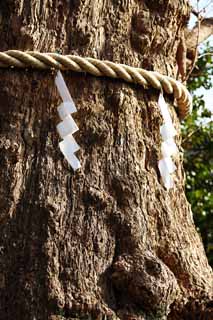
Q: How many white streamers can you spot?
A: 2